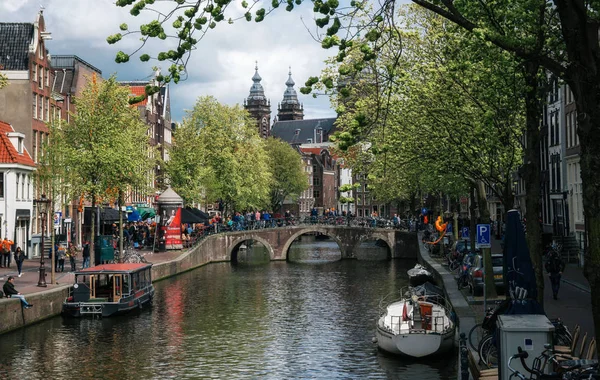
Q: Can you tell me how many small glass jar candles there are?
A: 0